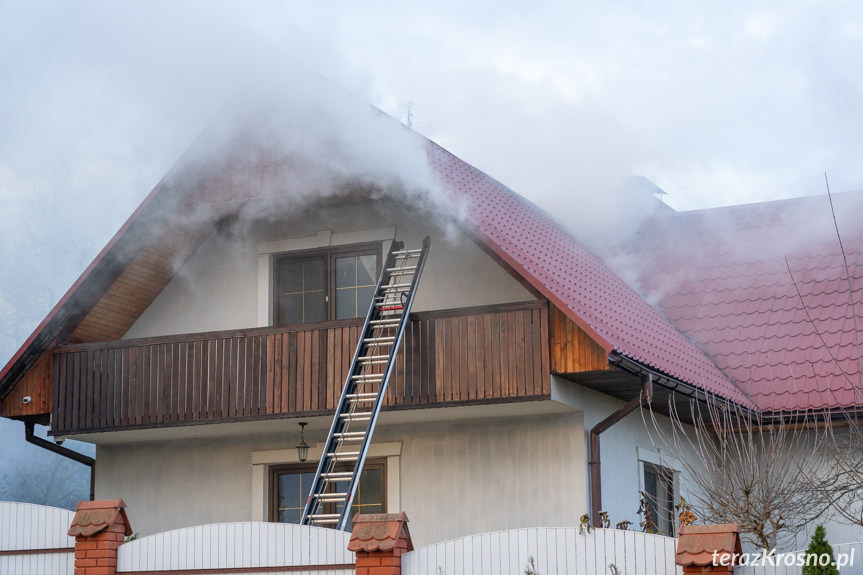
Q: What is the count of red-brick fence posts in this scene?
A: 3